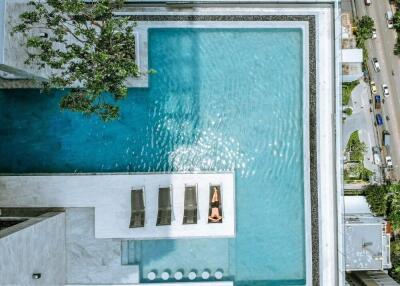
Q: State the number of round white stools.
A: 6